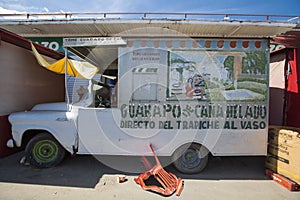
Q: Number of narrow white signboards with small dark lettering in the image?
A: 1